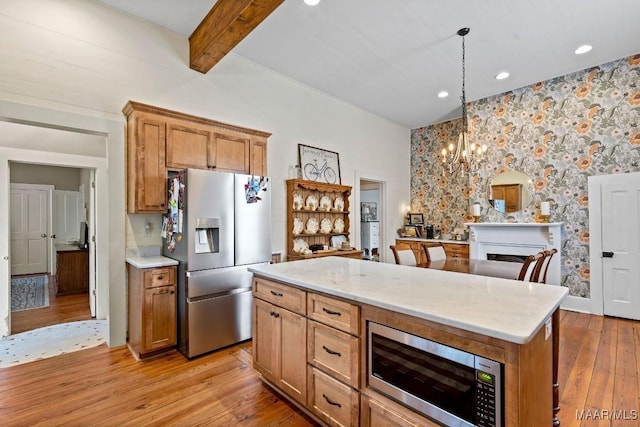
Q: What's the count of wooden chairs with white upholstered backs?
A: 4